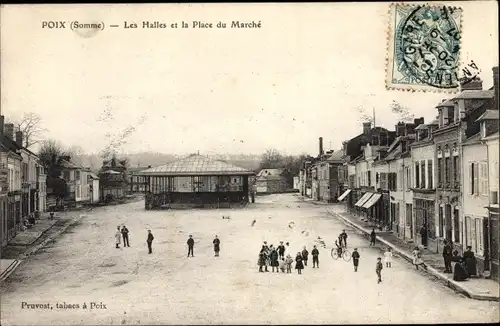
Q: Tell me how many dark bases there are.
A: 1